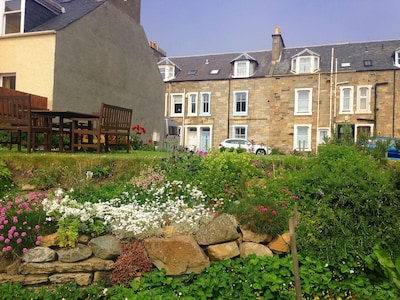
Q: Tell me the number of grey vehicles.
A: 0